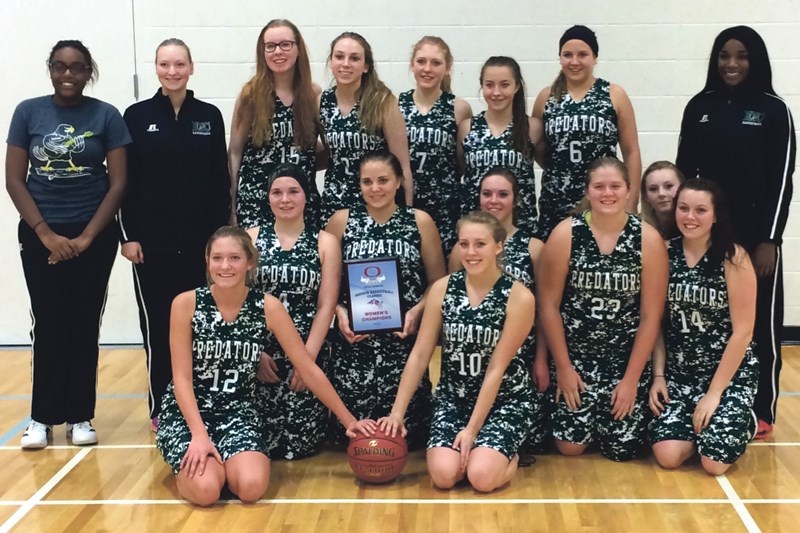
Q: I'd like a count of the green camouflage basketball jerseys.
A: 12